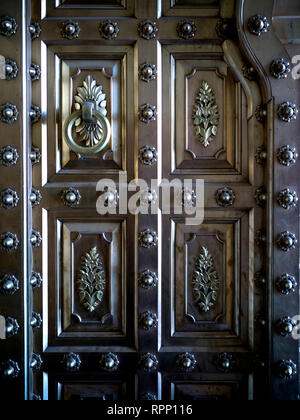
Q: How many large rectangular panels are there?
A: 4